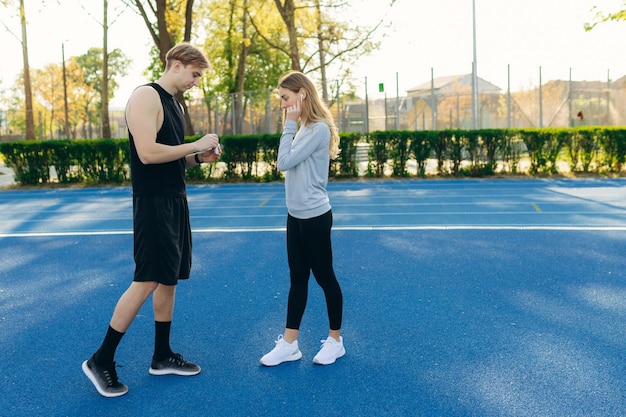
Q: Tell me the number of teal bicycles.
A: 0